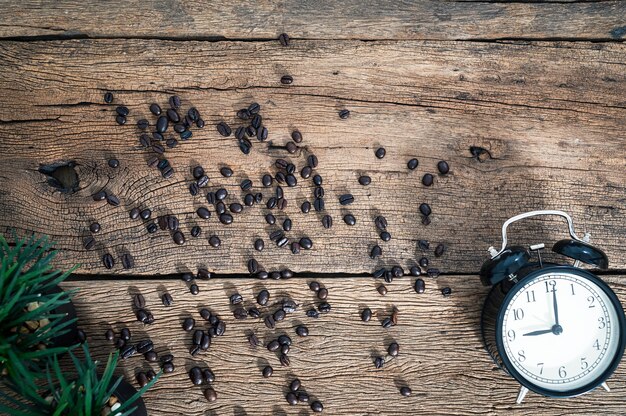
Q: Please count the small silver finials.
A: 2